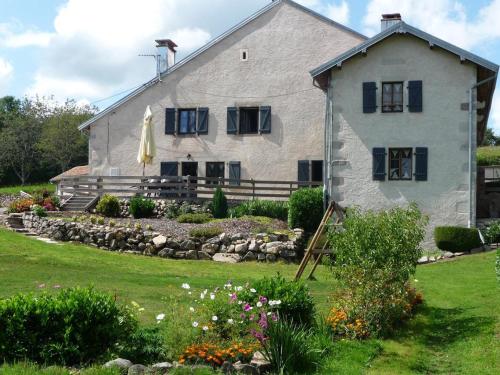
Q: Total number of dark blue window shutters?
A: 11